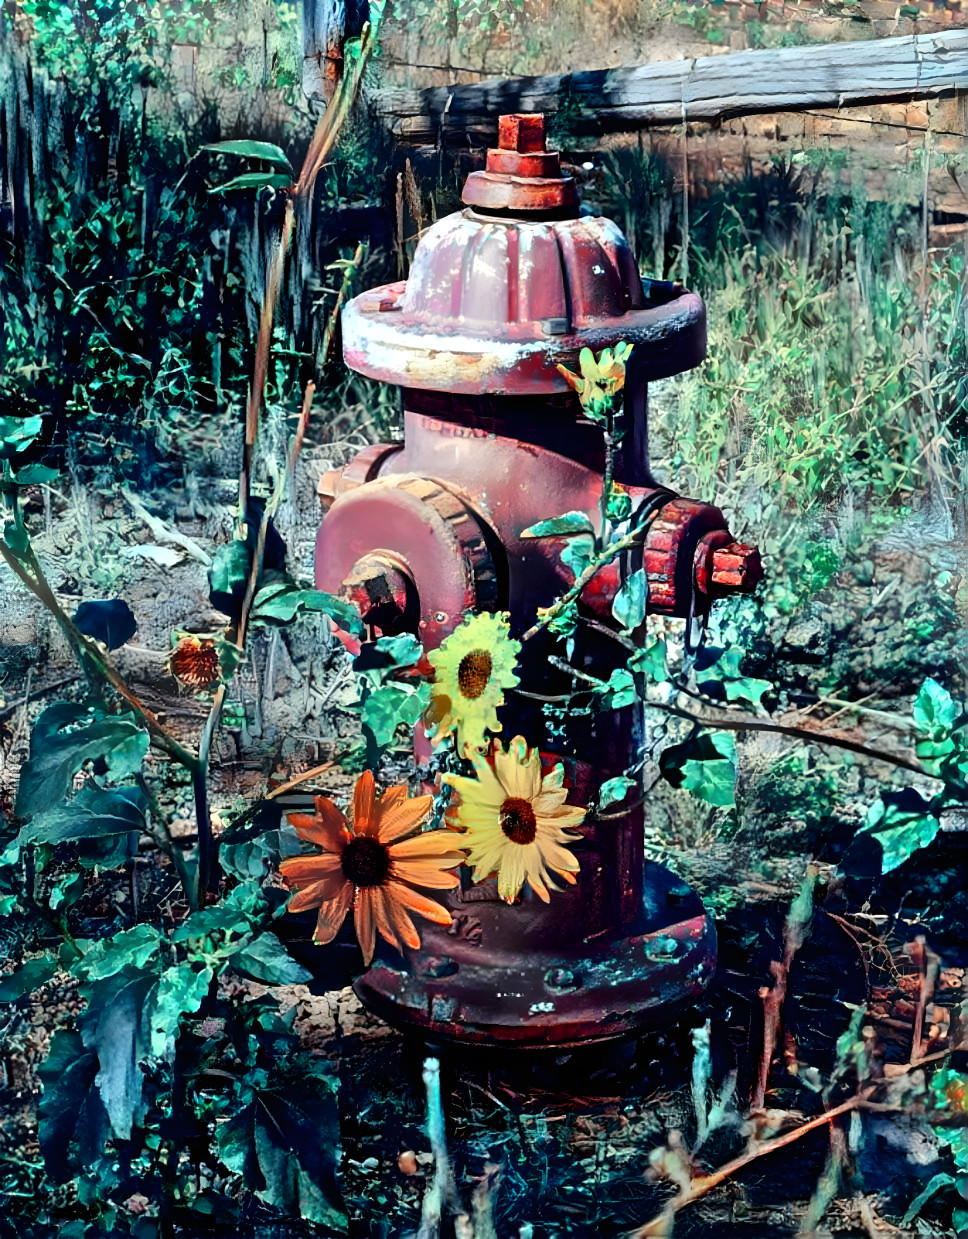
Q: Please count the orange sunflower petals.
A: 15